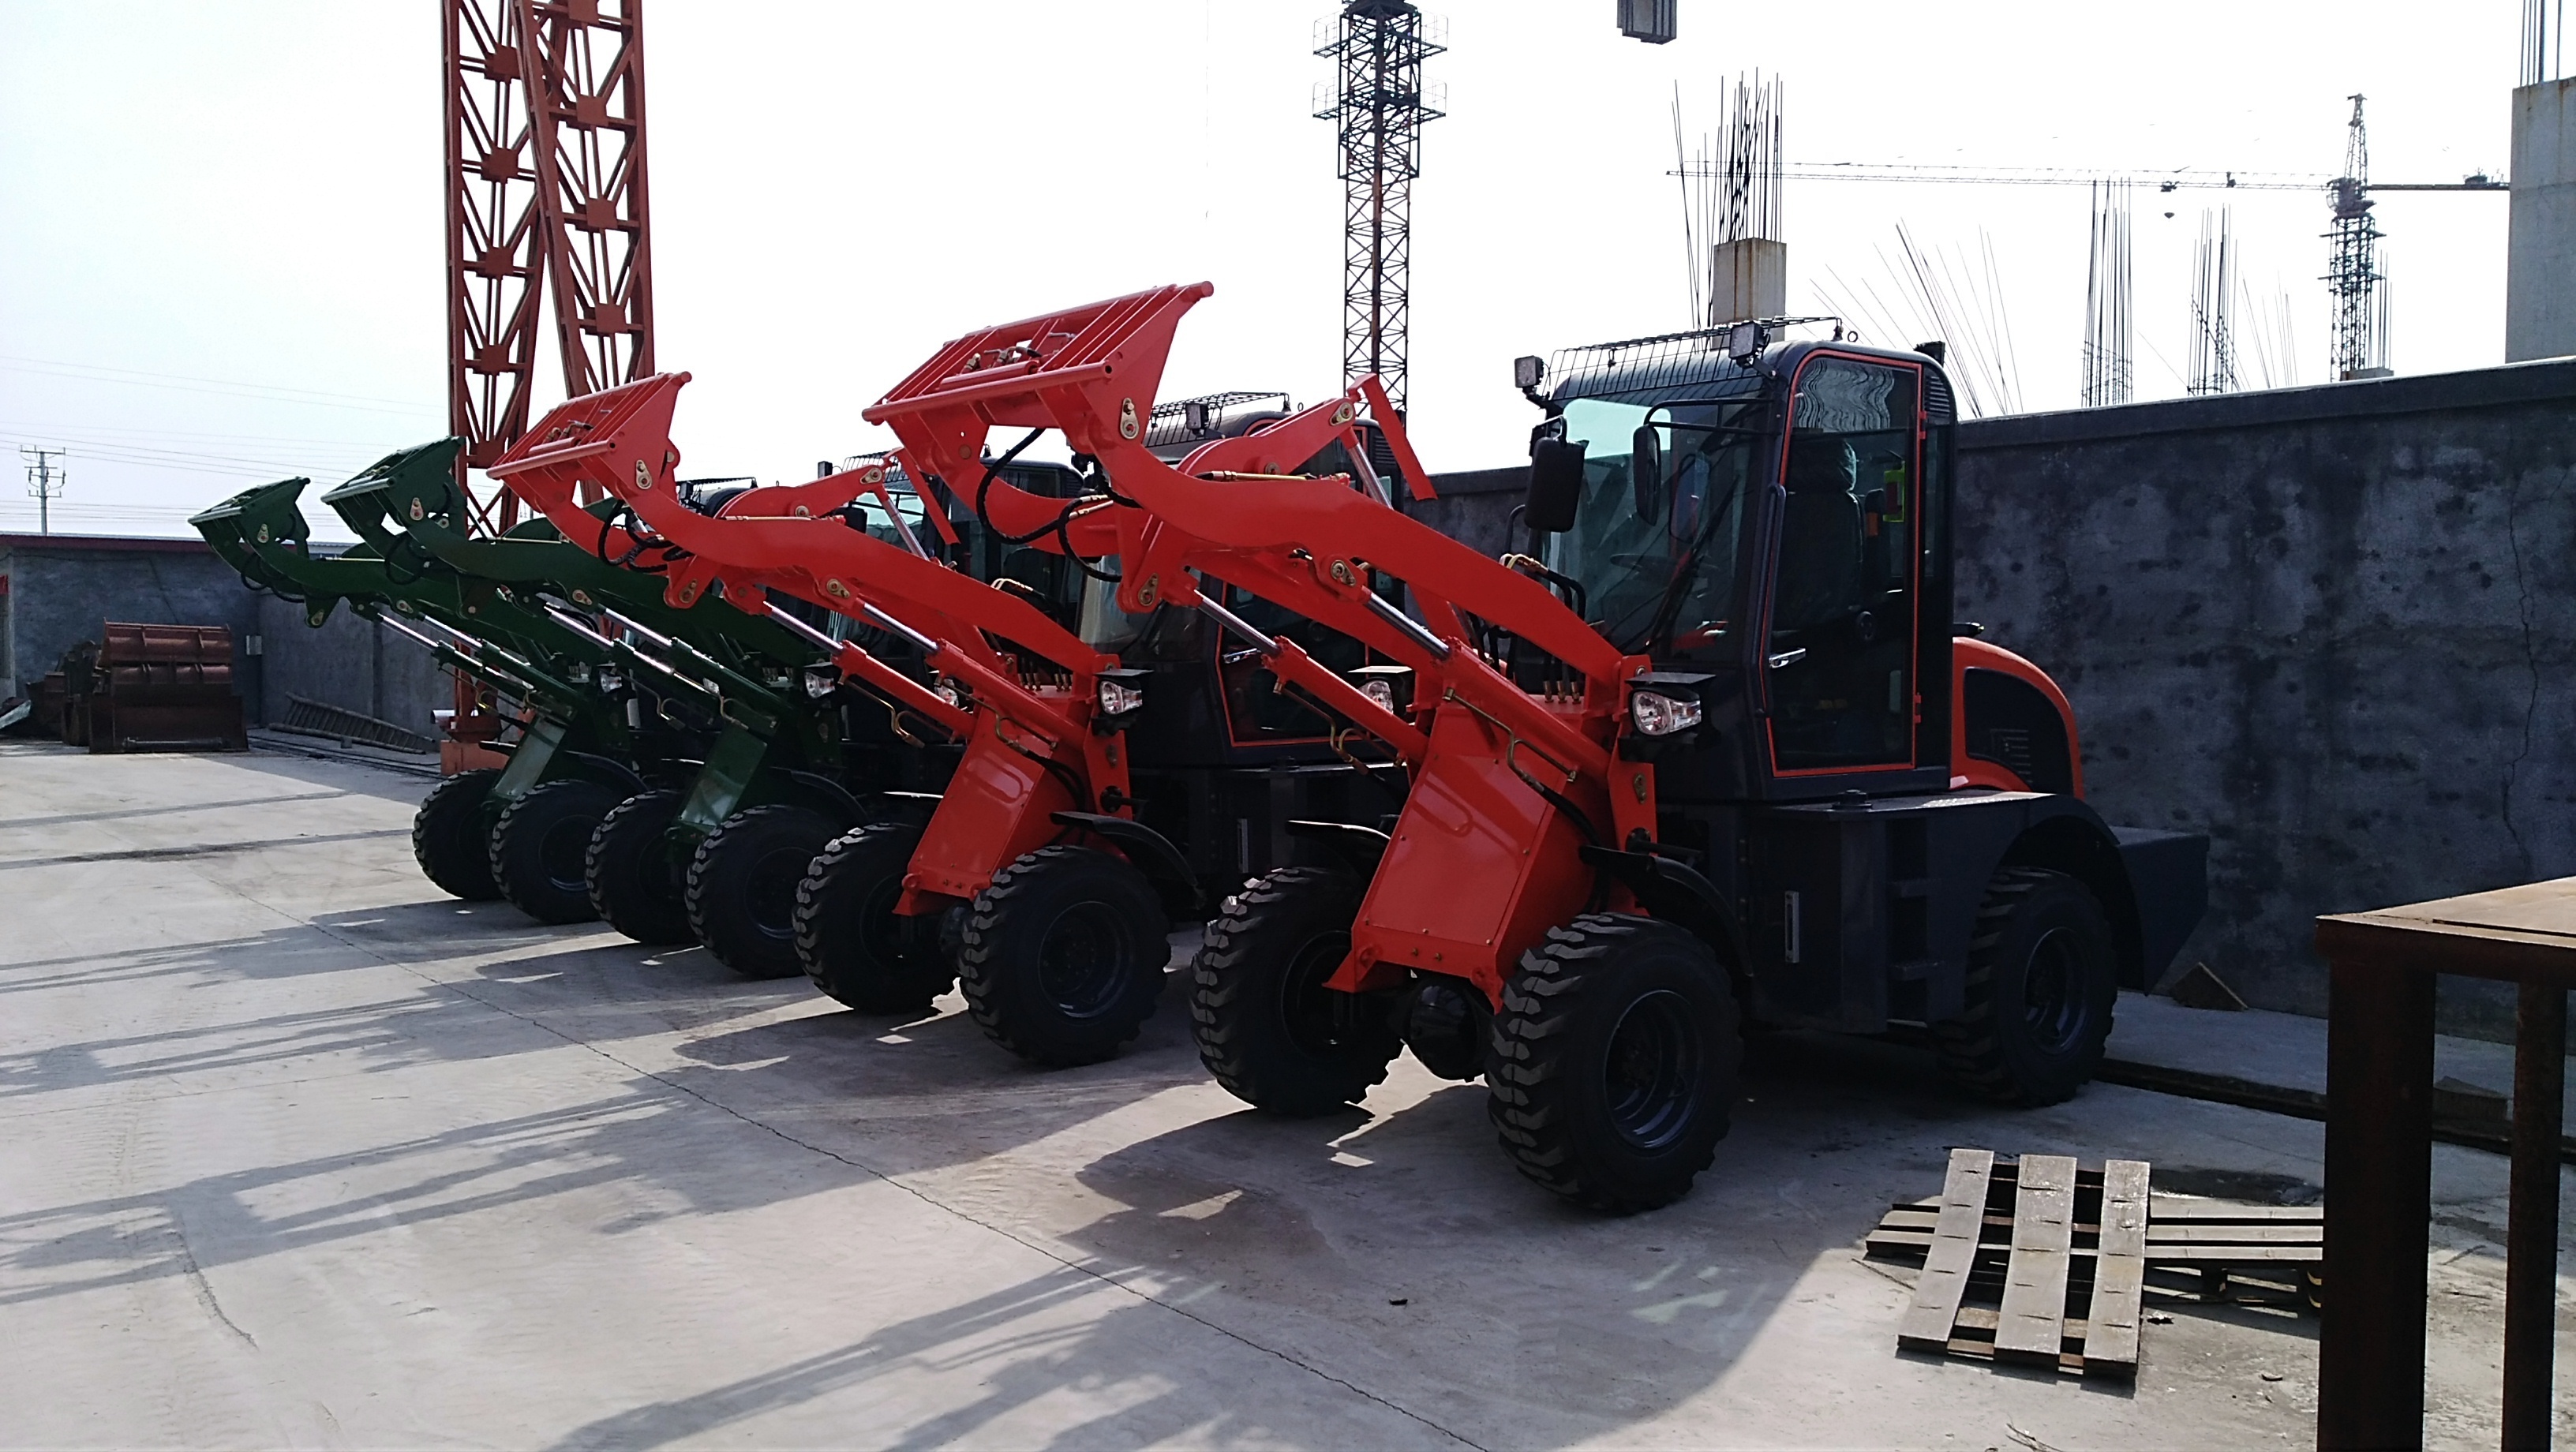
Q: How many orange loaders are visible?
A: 2